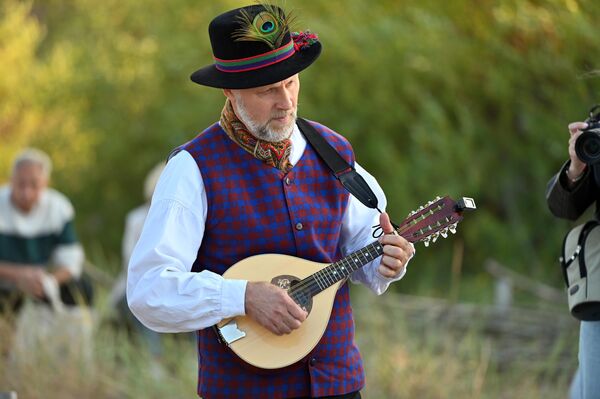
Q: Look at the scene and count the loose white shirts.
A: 1